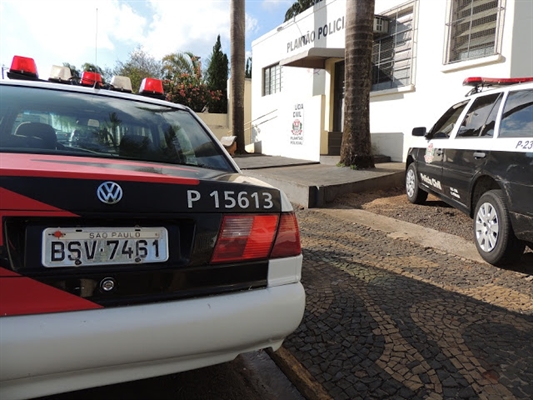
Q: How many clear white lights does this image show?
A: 2